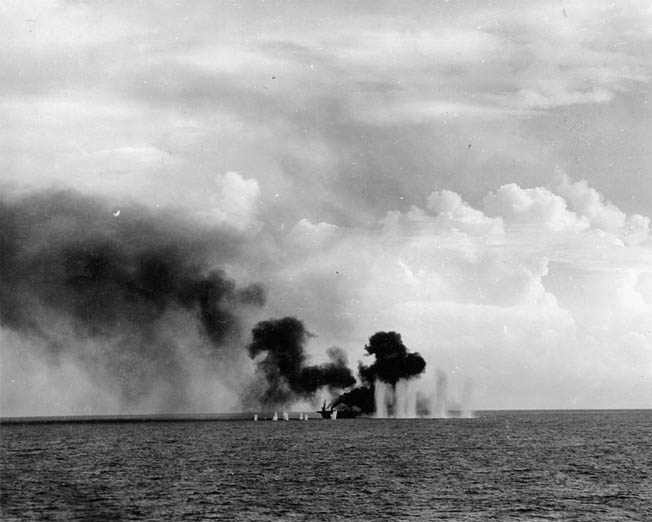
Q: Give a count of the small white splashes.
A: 6